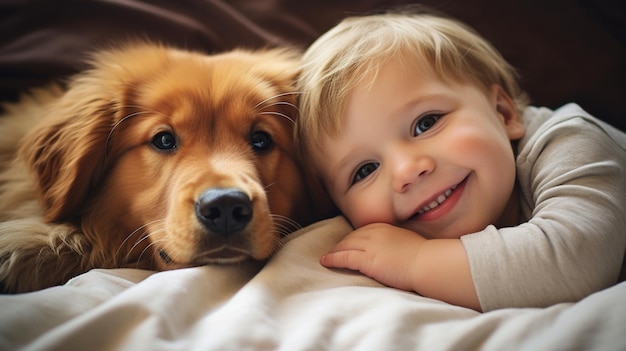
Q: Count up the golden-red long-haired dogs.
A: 1